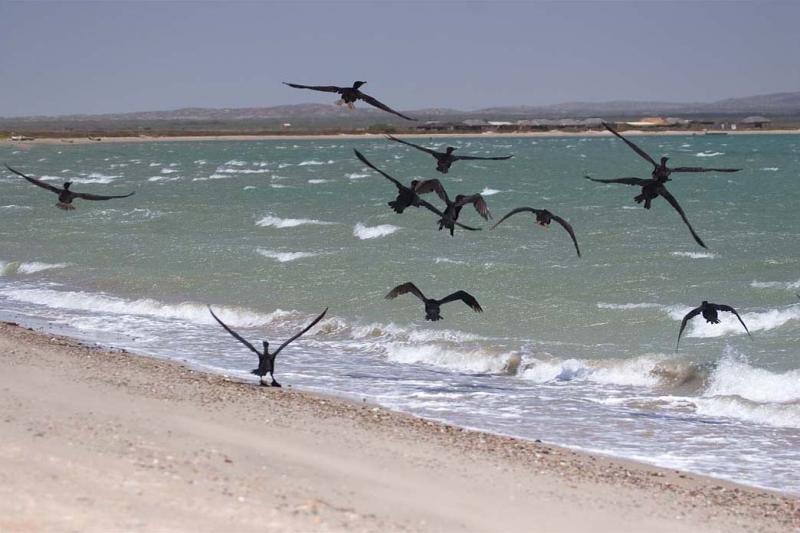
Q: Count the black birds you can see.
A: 11